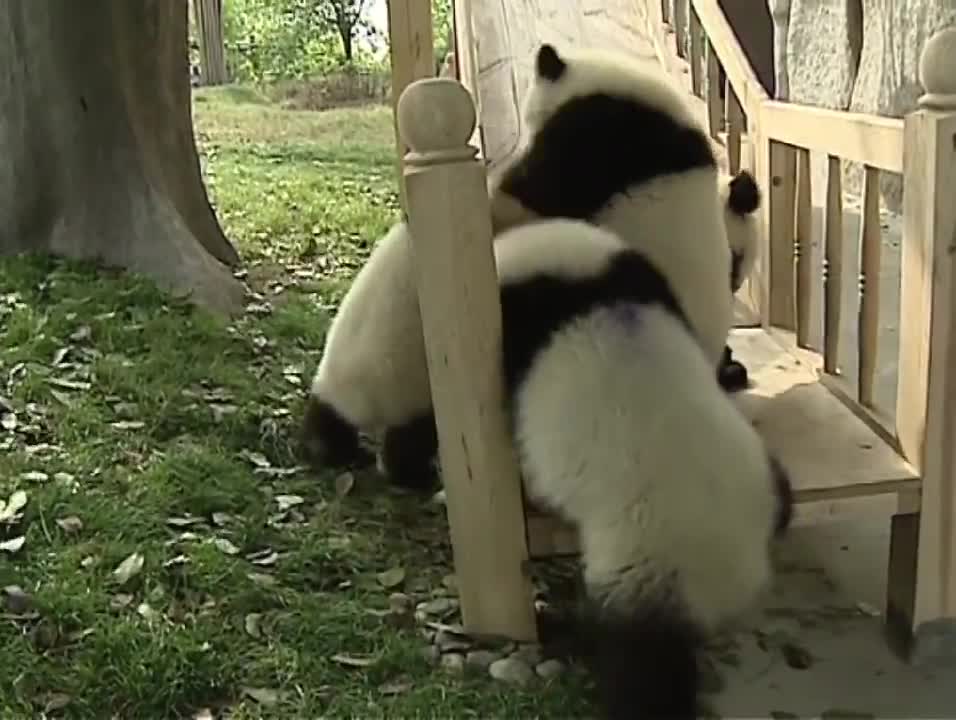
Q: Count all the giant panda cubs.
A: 4